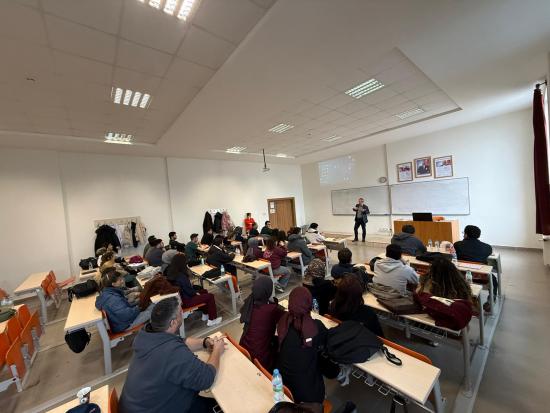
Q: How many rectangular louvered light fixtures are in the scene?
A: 9